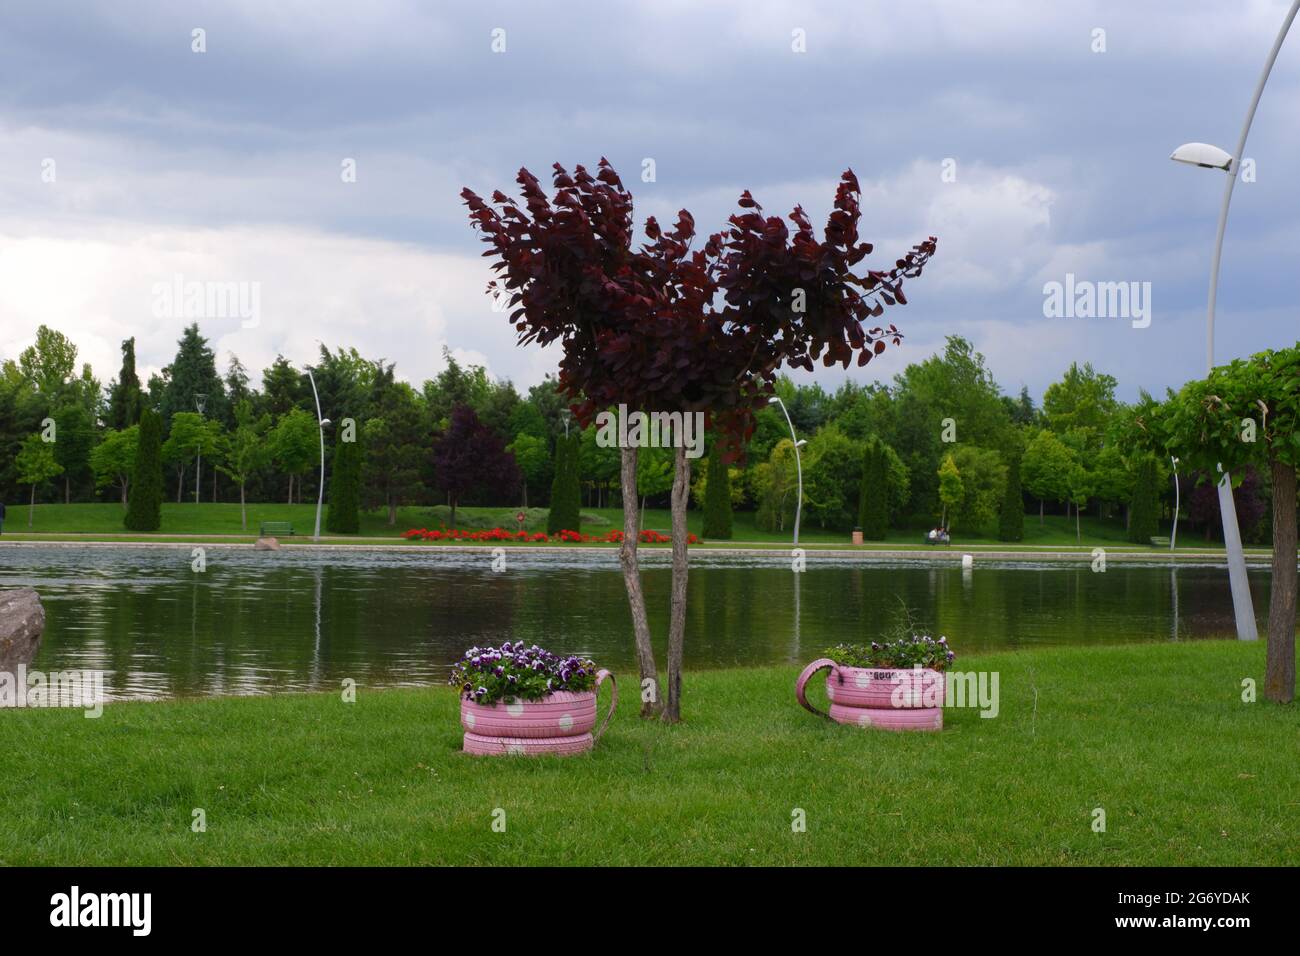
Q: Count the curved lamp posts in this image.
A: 4